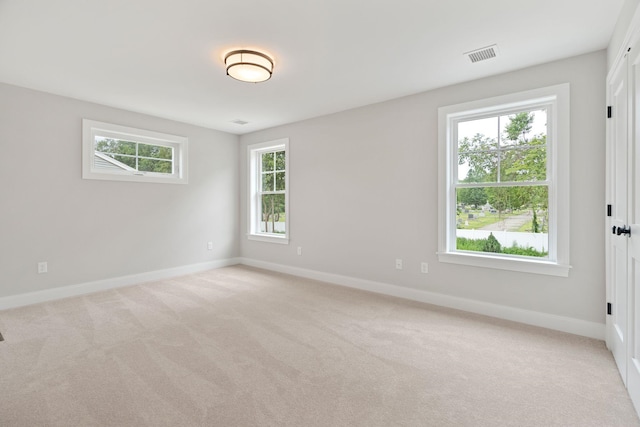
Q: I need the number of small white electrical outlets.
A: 5